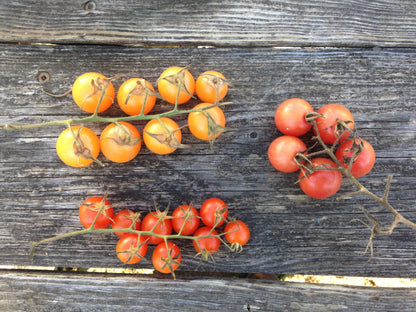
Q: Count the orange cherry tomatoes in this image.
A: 8